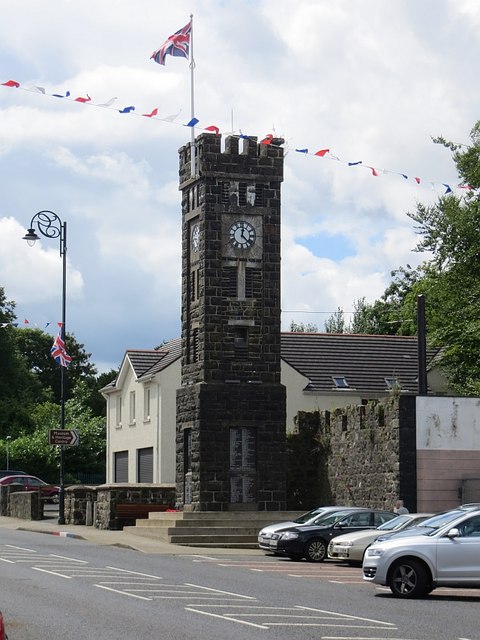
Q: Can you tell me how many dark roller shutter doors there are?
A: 2